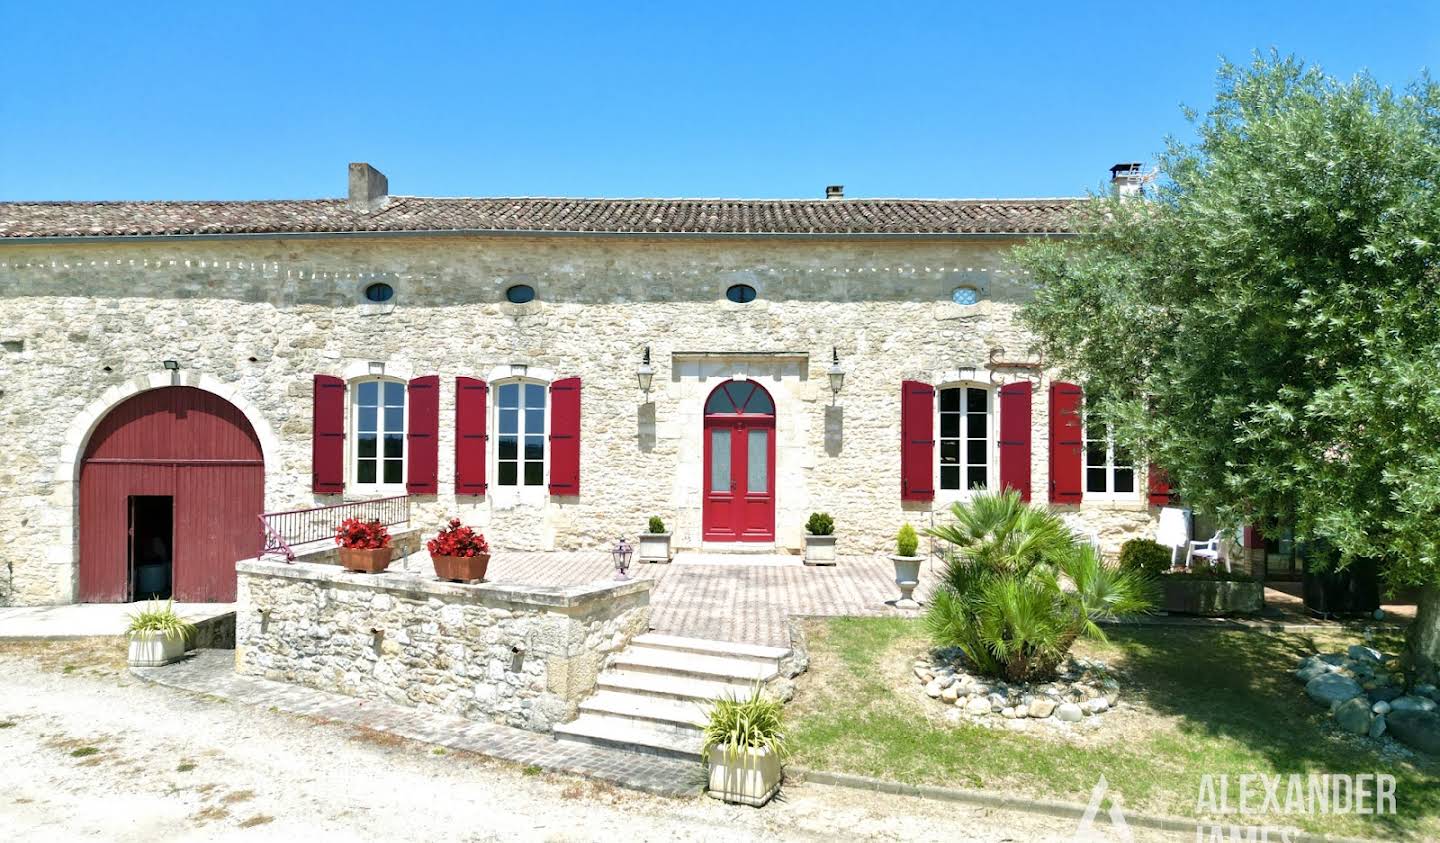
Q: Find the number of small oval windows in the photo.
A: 4